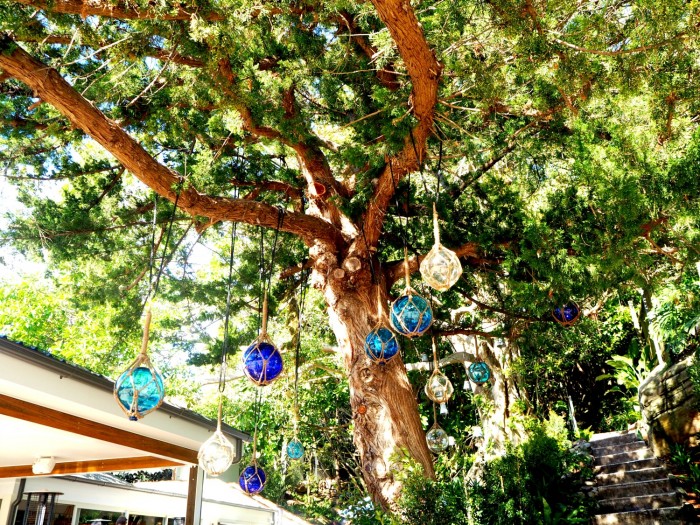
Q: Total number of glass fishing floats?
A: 12